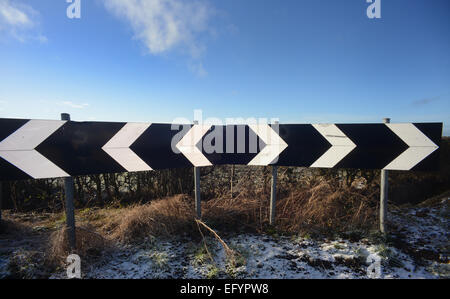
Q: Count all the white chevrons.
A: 6